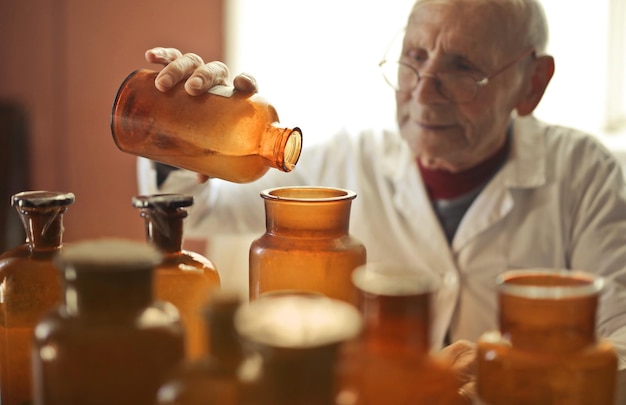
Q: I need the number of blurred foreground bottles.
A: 5